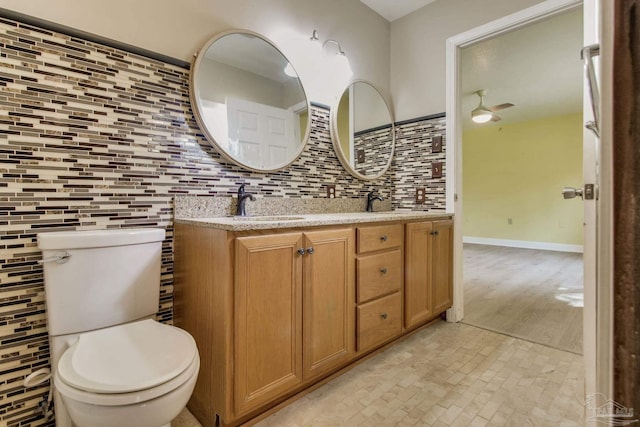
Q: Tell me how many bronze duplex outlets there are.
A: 2